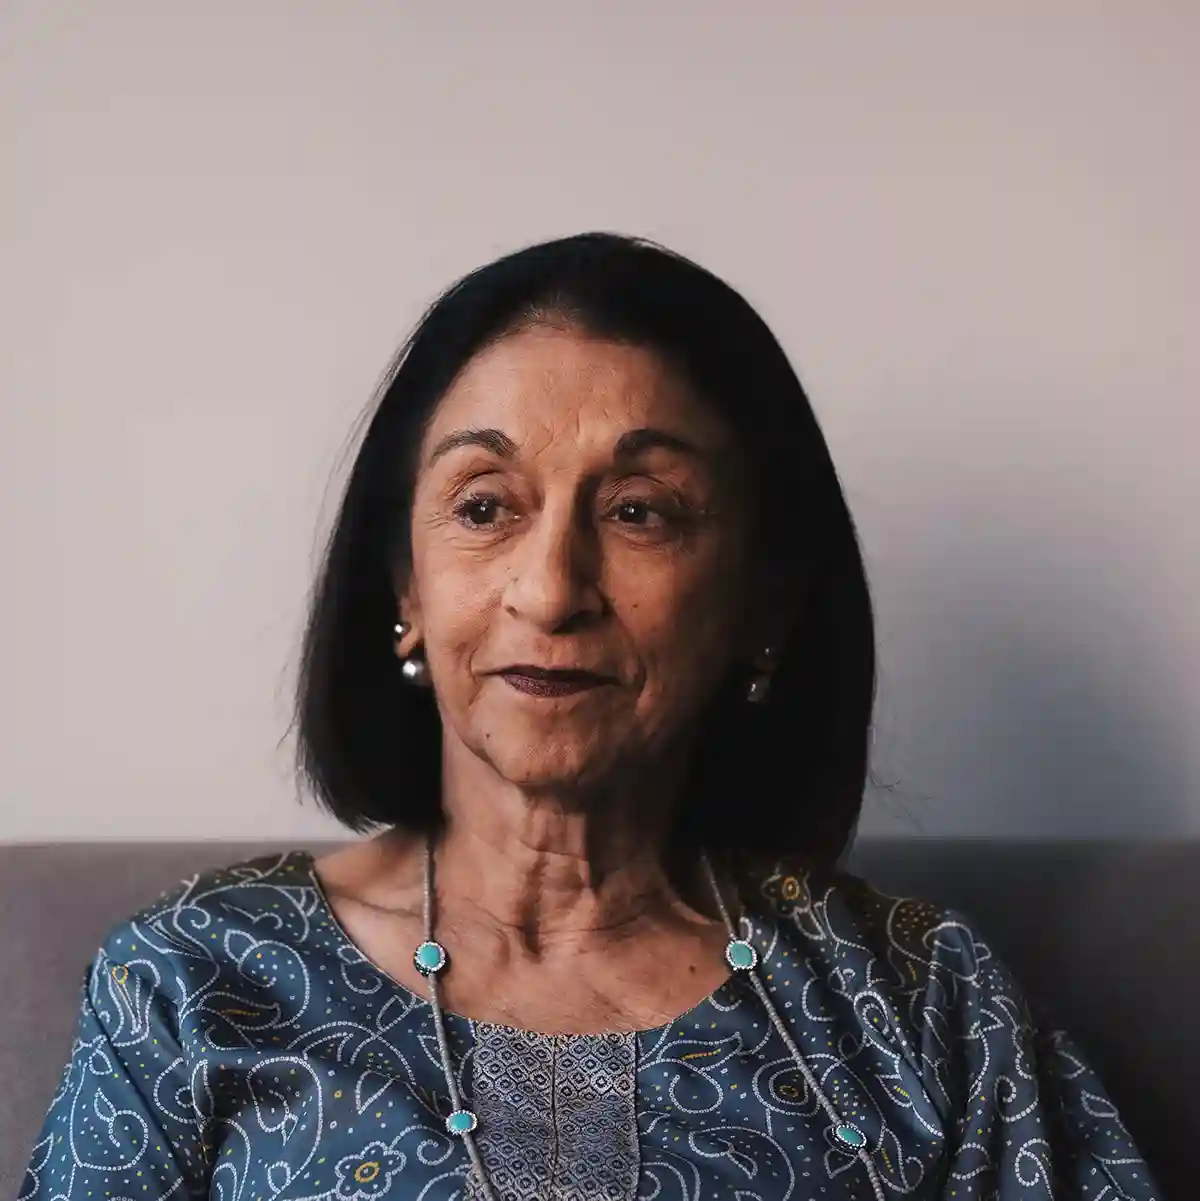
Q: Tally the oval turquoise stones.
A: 4